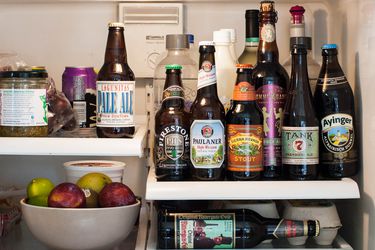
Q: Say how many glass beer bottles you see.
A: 8